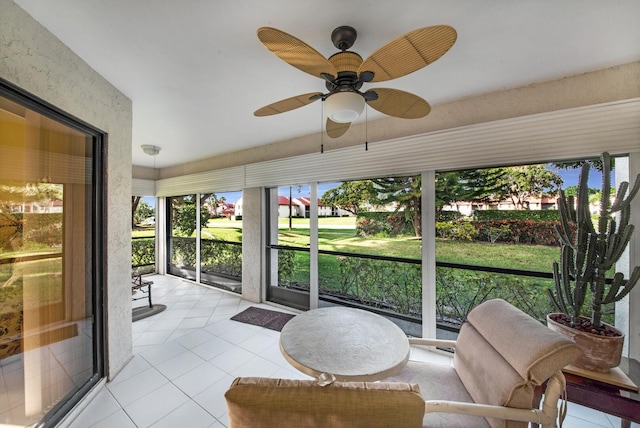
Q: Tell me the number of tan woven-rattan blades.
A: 5